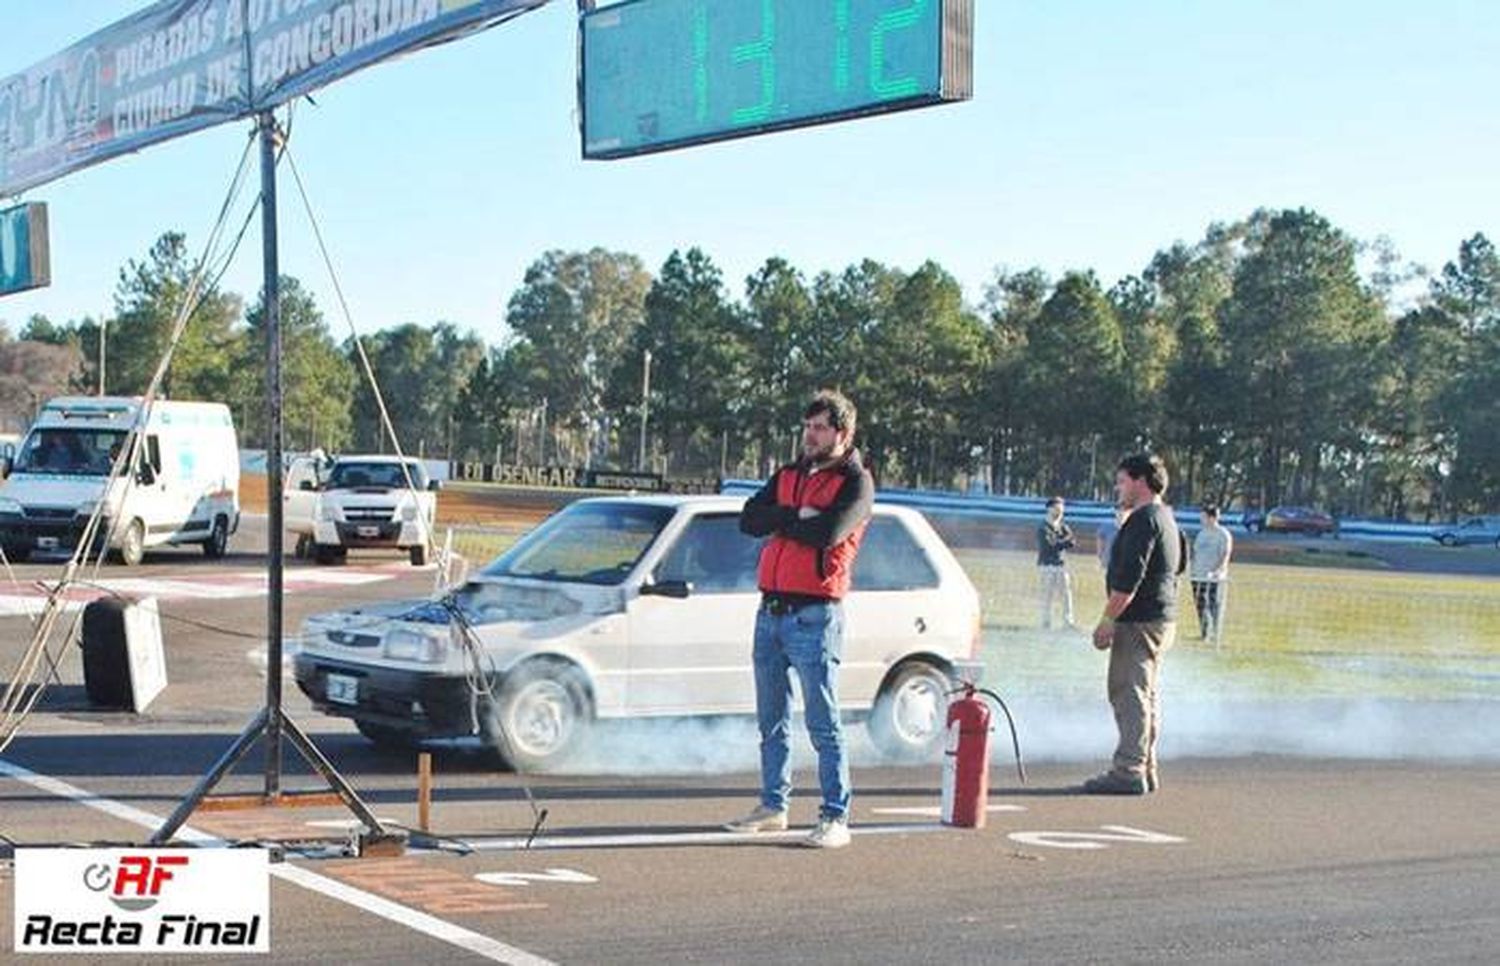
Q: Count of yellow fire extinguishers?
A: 0